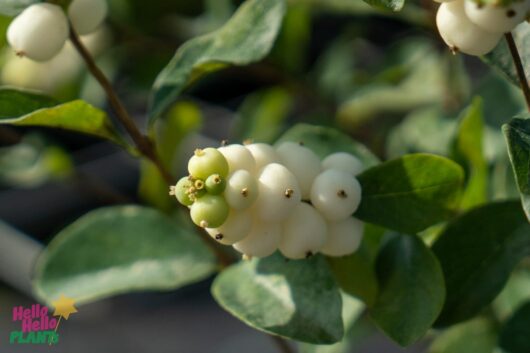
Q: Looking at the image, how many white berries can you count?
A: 15